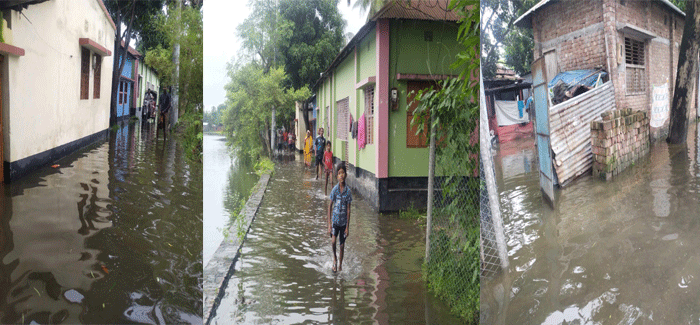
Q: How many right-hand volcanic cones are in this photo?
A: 0